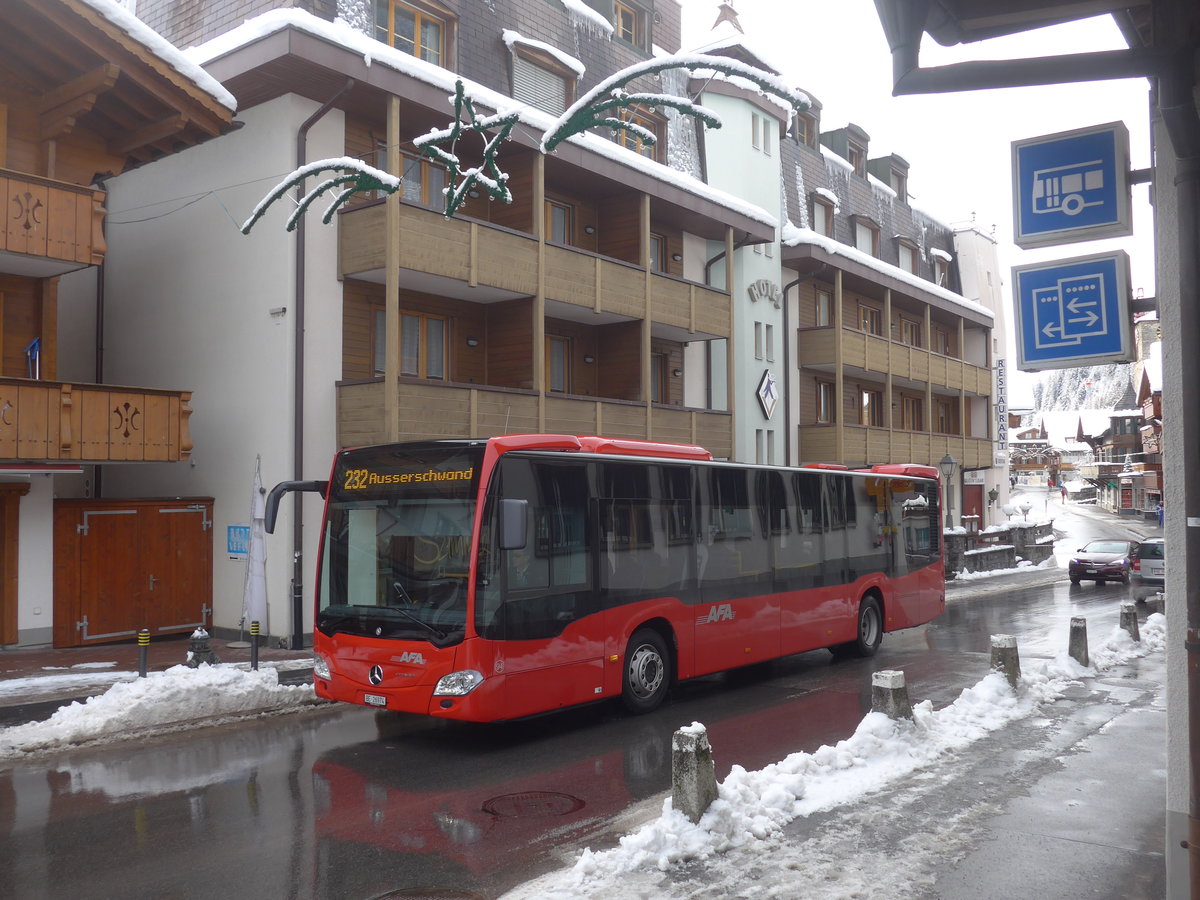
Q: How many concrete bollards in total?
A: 5